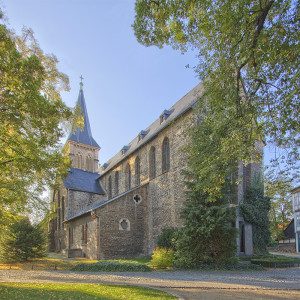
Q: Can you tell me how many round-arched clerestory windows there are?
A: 6